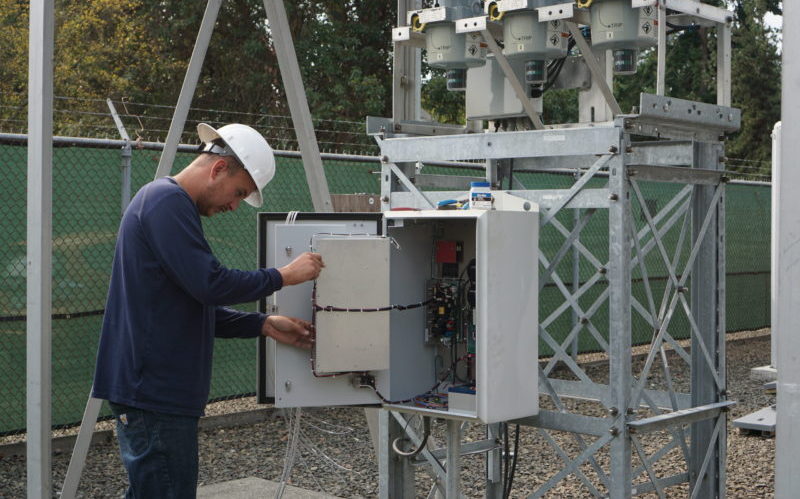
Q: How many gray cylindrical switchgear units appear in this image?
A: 3